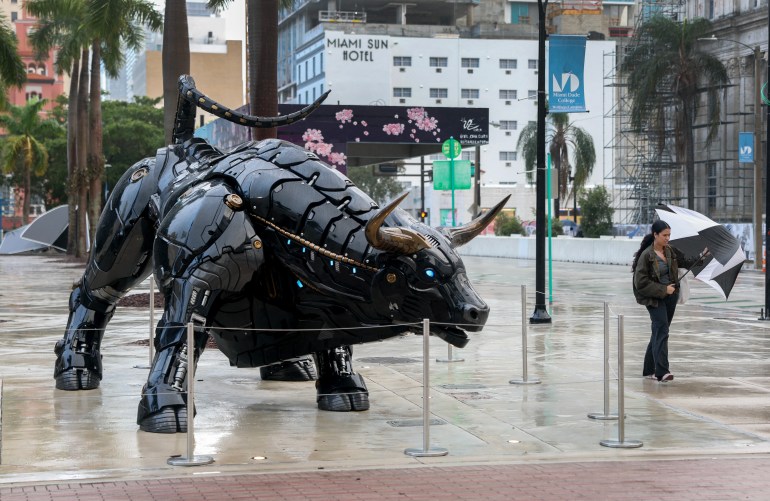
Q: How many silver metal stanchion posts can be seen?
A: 7